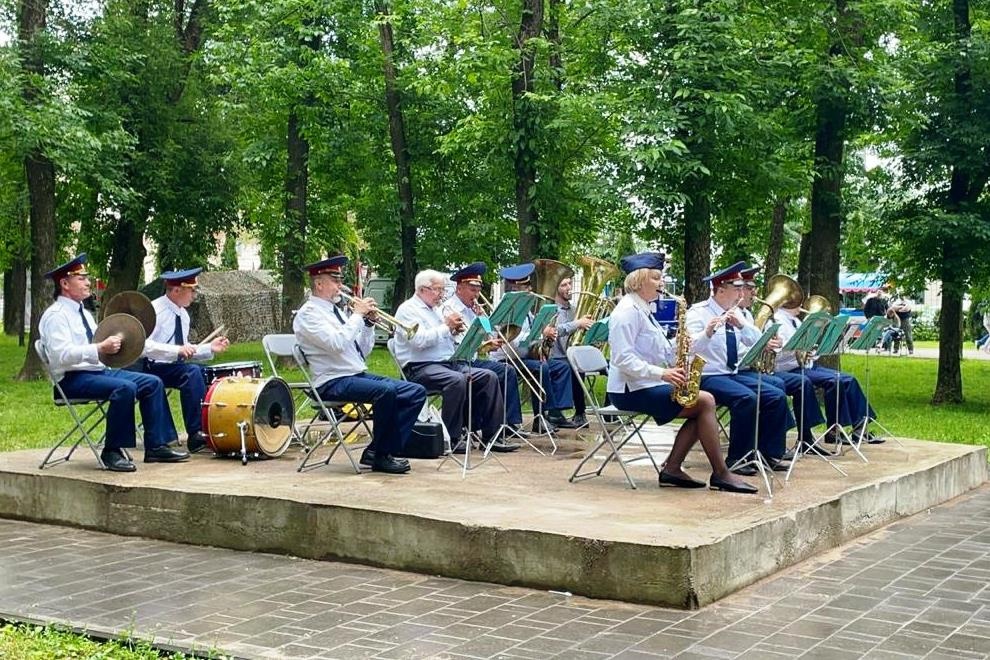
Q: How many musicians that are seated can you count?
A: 11